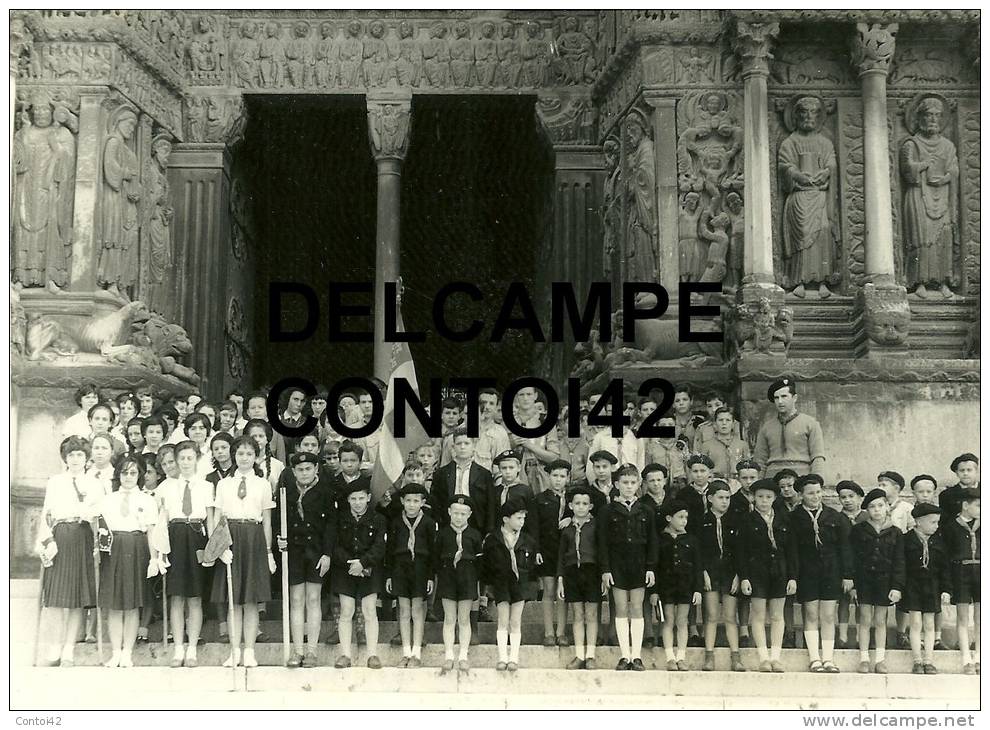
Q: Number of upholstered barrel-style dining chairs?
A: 0